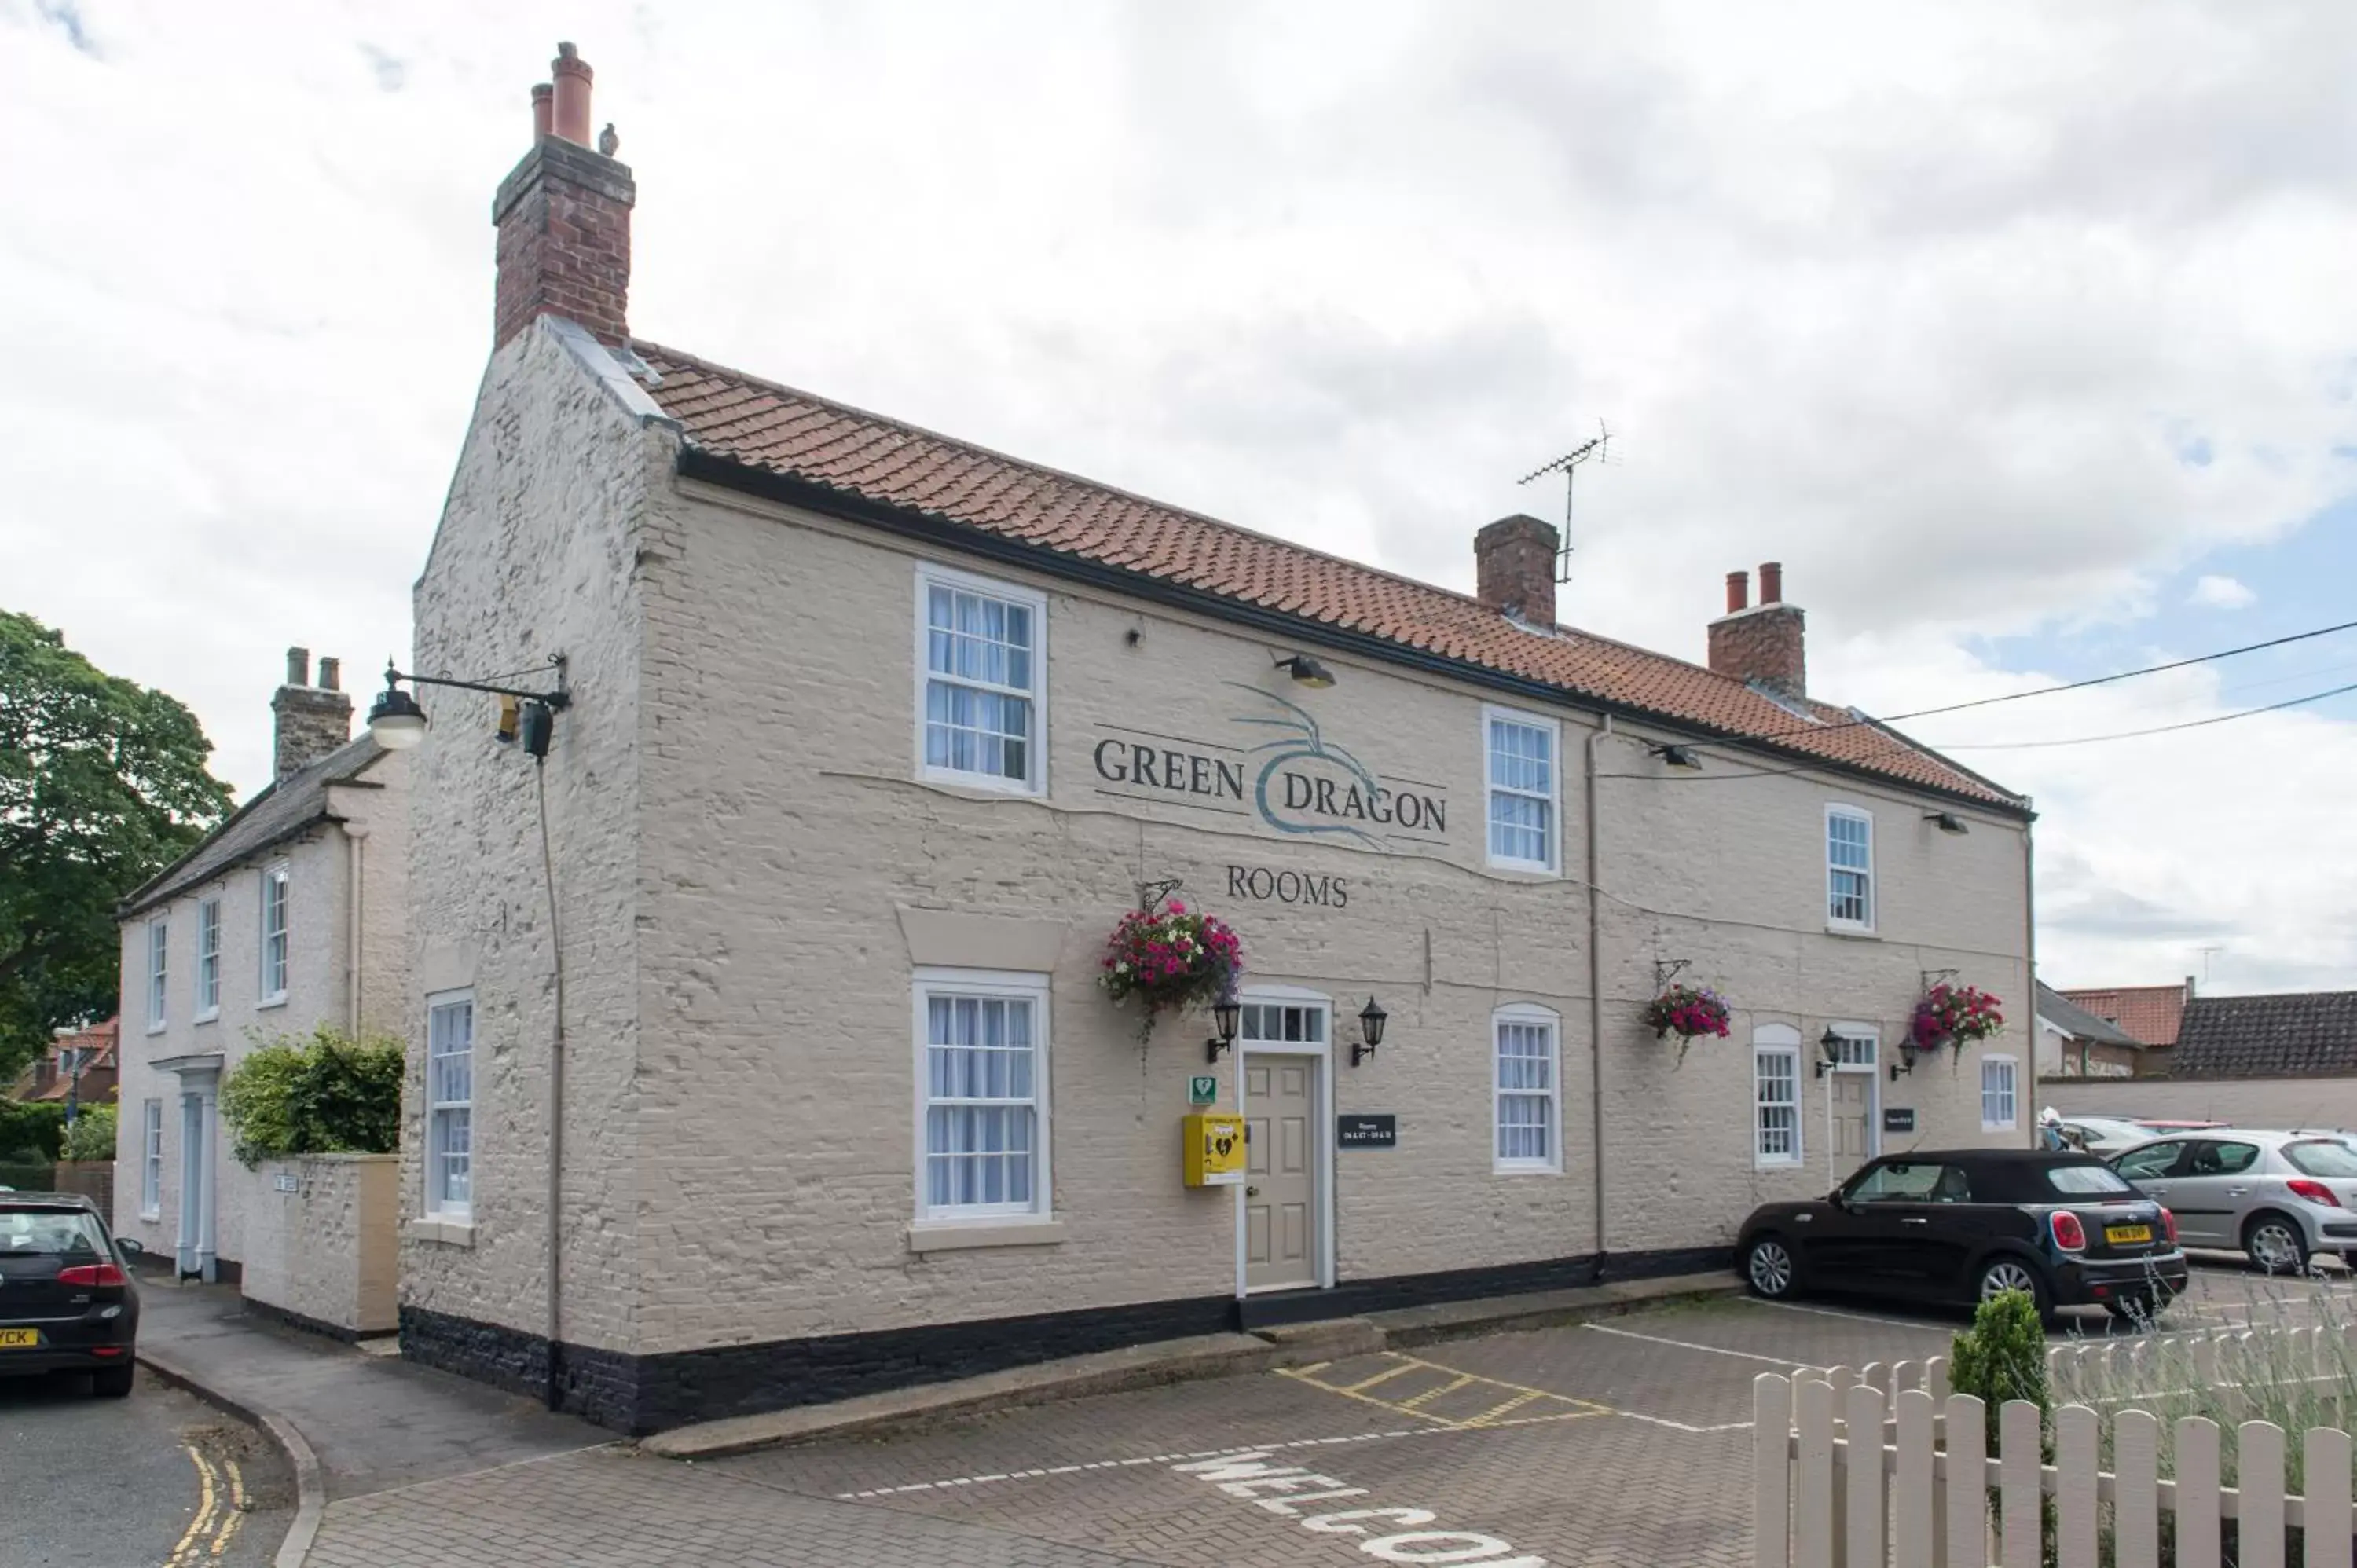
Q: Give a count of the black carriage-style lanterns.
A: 4